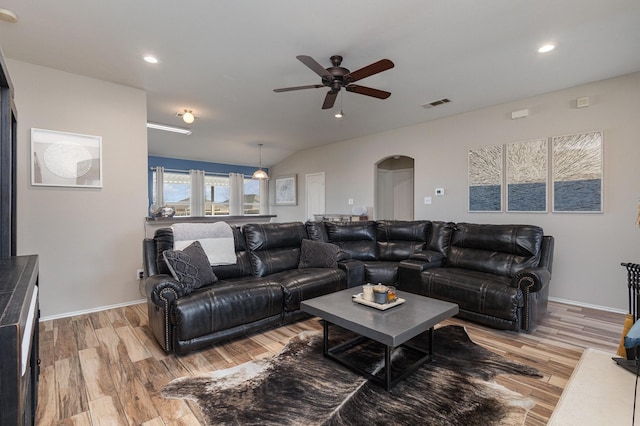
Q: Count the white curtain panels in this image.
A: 4